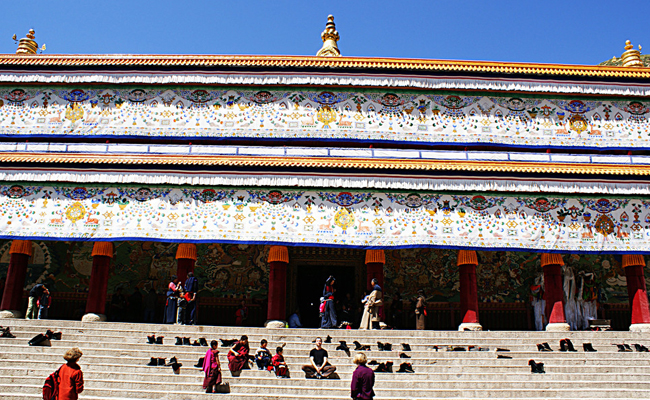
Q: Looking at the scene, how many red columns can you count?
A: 8